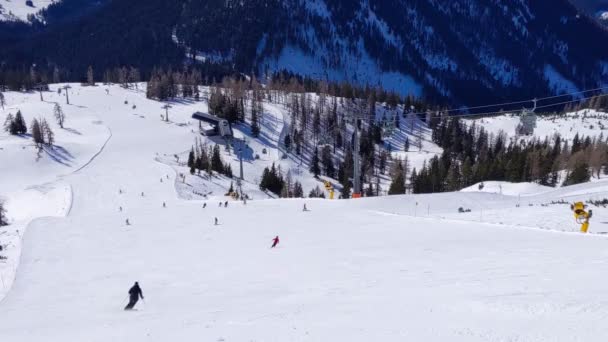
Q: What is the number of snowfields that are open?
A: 1